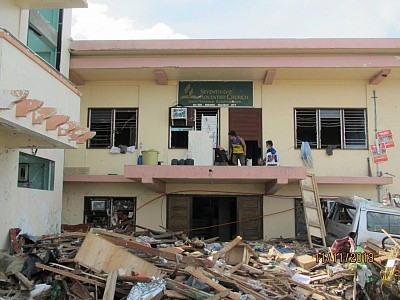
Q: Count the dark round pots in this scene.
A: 3